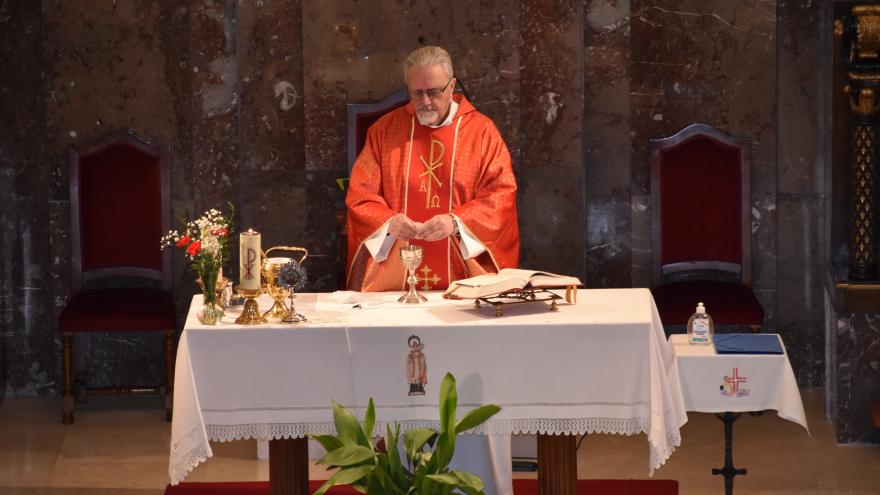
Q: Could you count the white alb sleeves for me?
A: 2